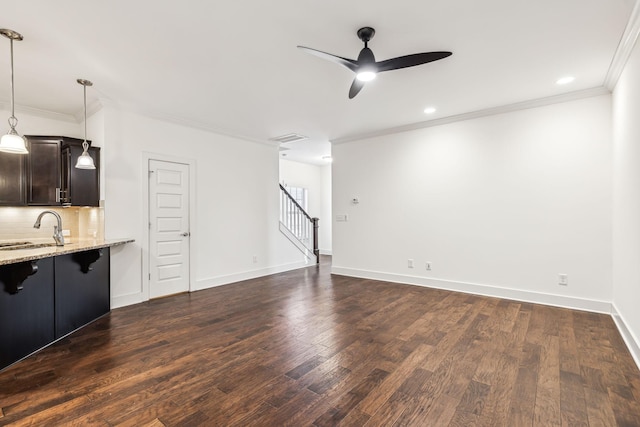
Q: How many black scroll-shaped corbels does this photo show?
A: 2